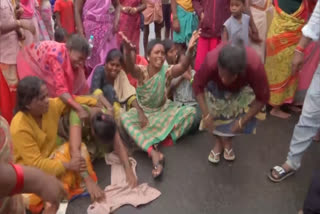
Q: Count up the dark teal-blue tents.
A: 0